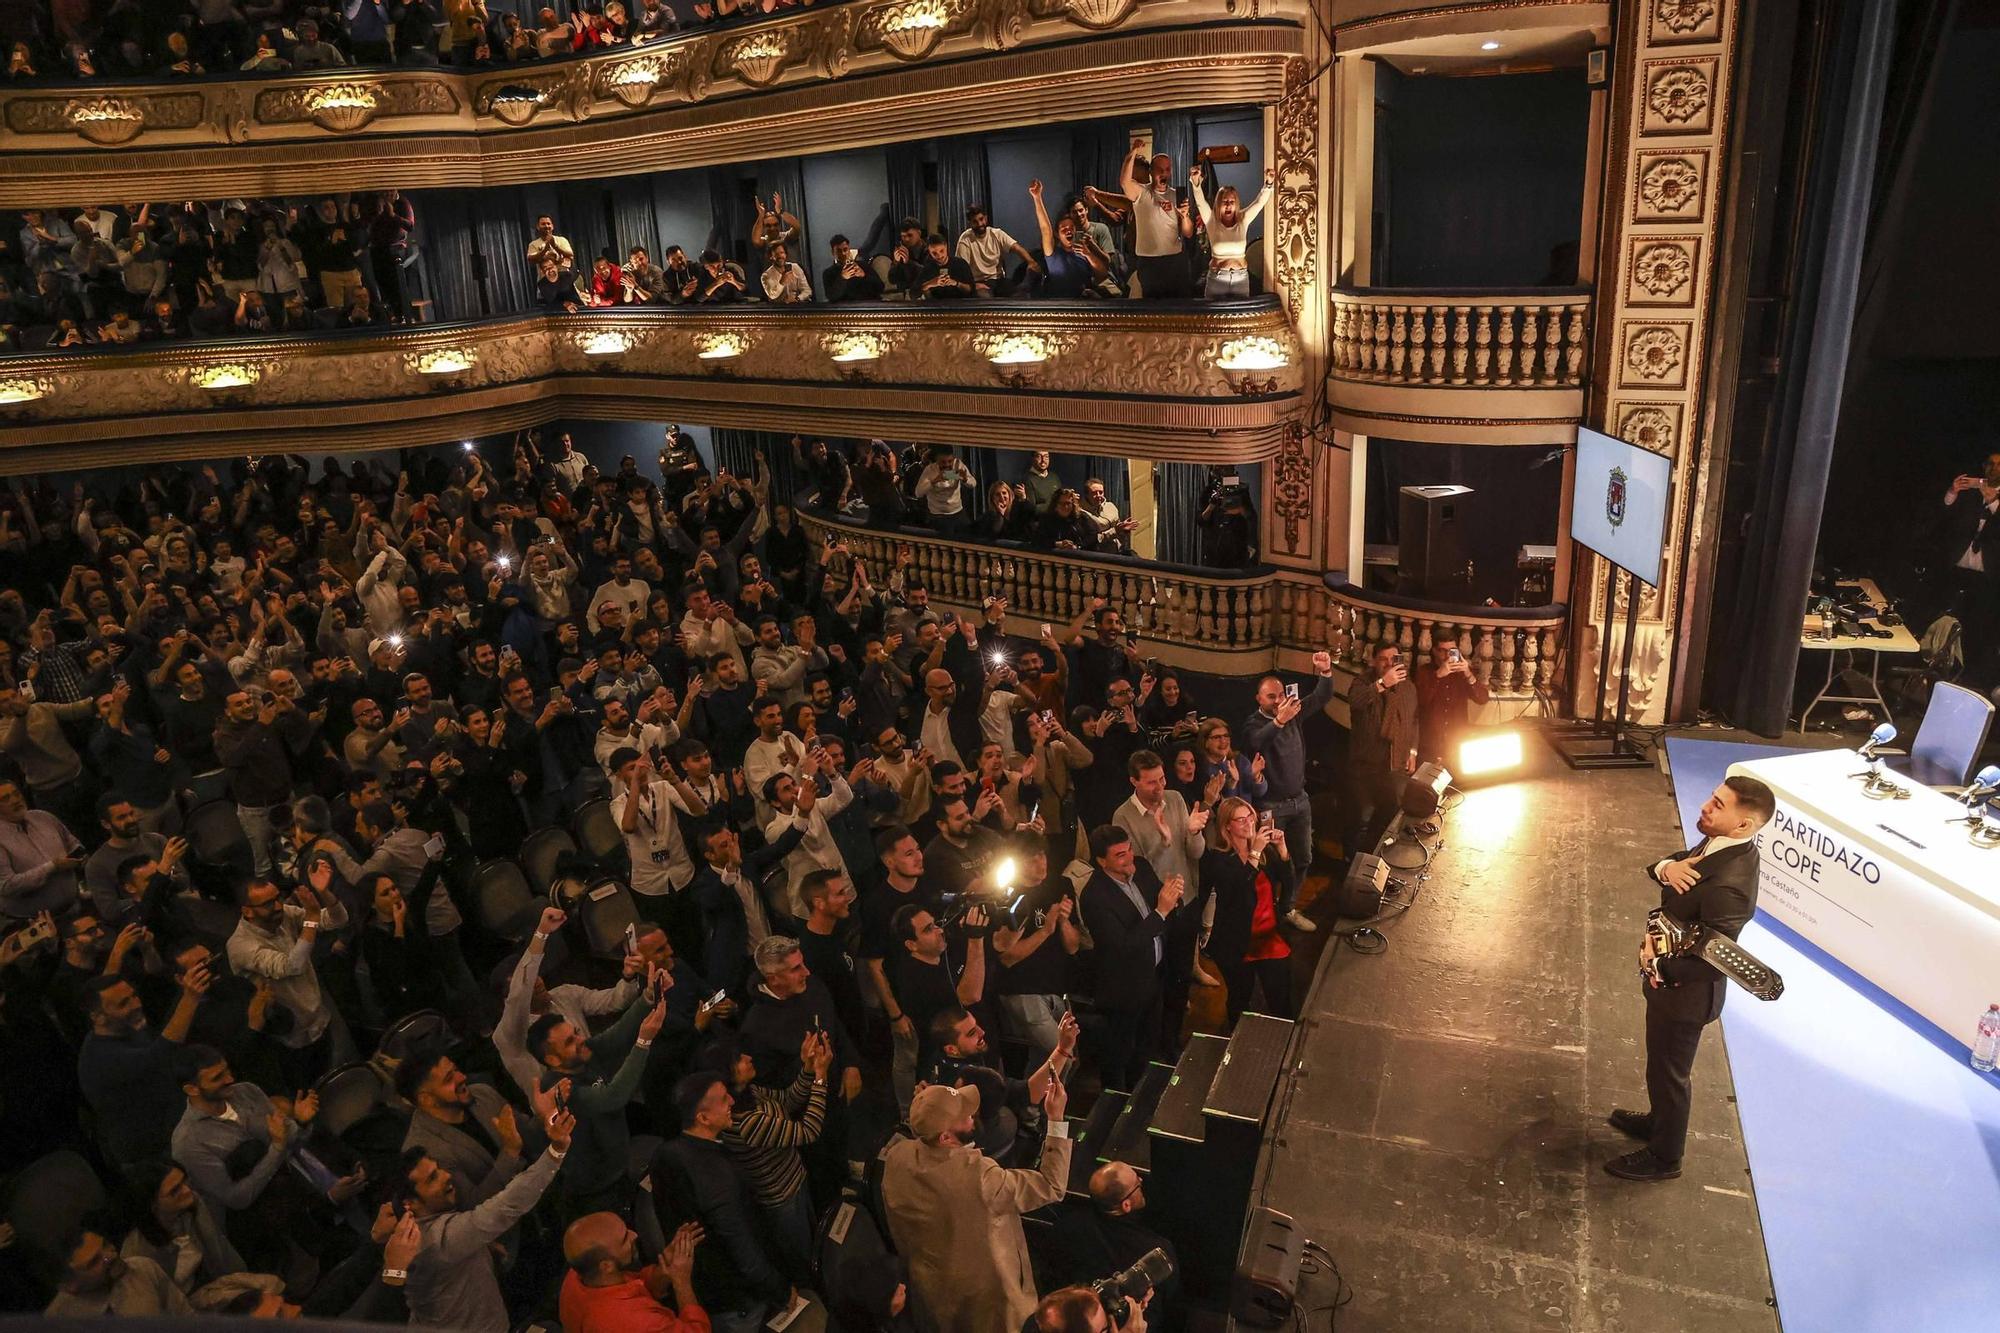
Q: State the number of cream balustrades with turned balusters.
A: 3